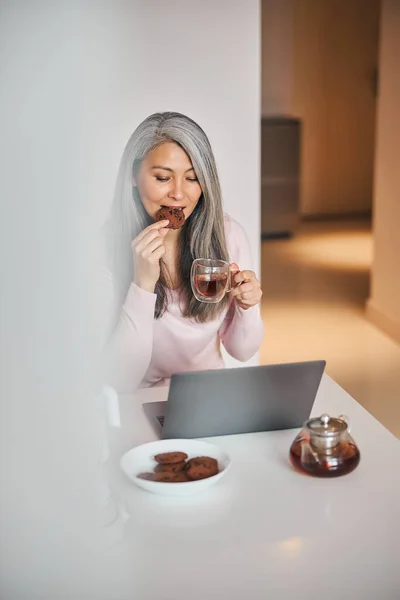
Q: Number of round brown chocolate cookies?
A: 5